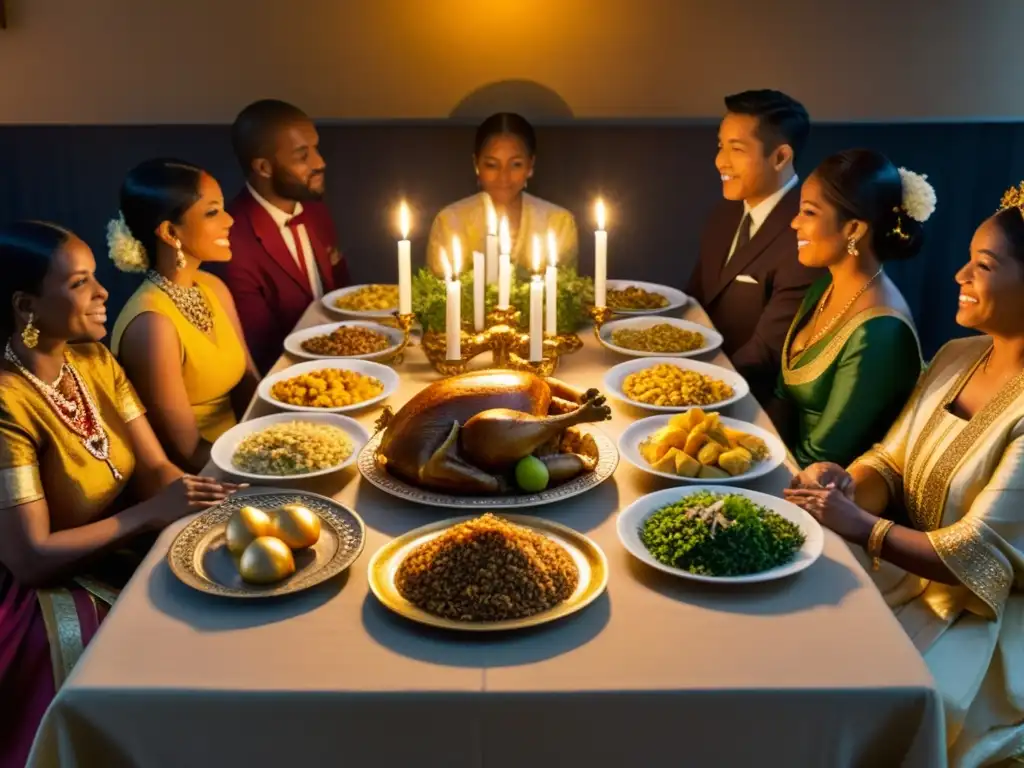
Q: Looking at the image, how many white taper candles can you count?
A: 8